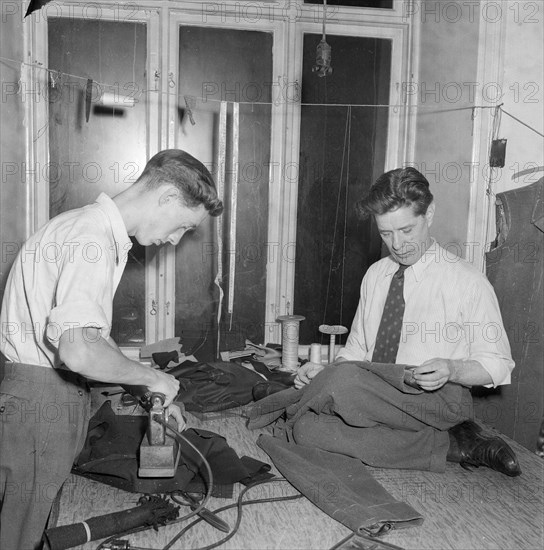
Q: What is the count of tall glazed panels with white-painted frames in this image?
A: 3